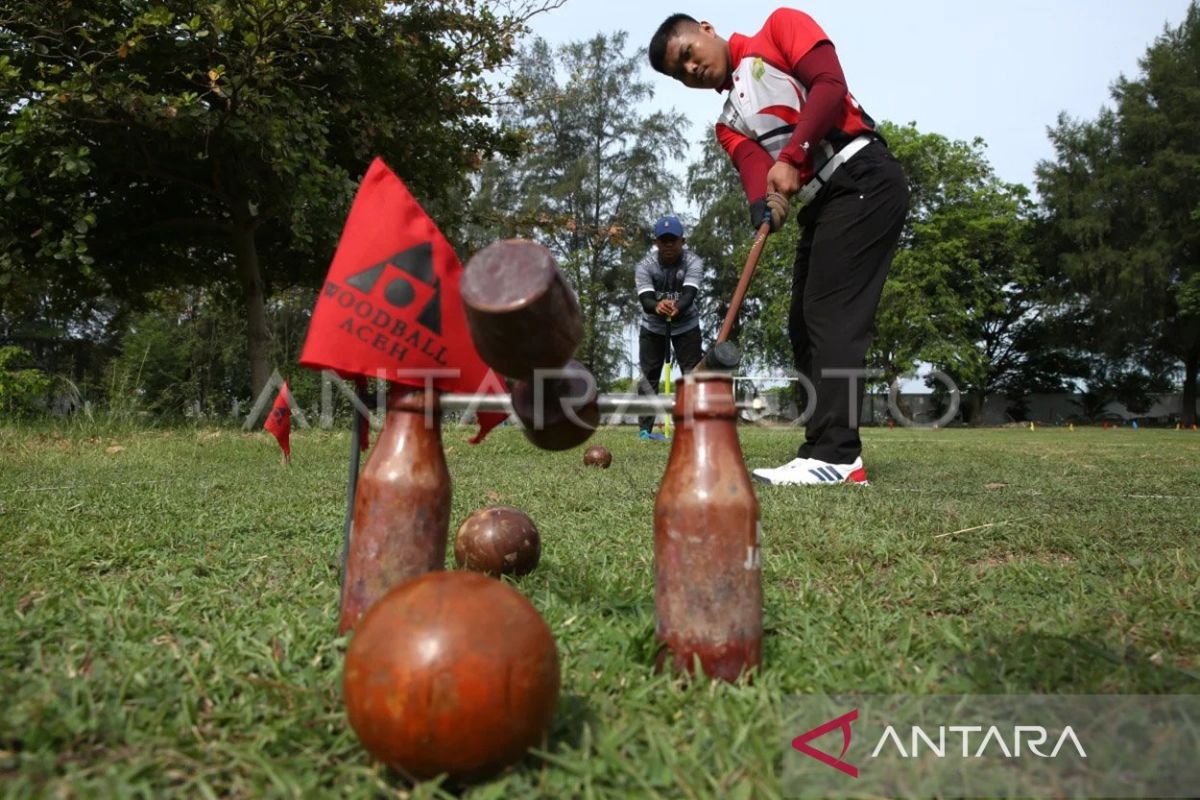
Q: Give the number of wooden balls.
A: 3